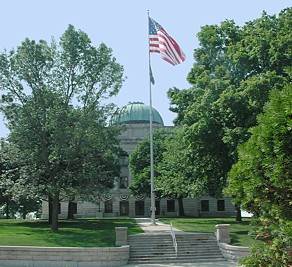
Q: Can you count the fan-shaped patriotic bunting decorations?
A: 5